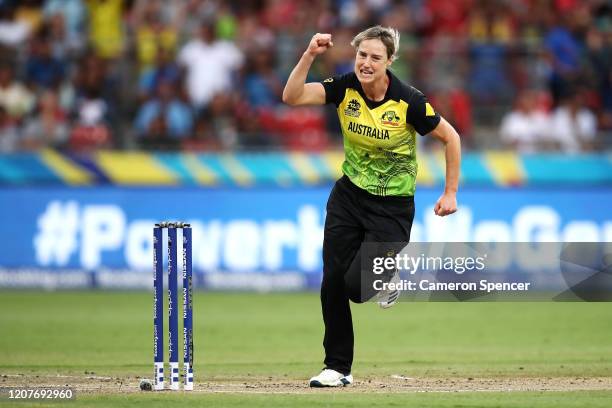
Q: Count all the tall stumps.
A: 3